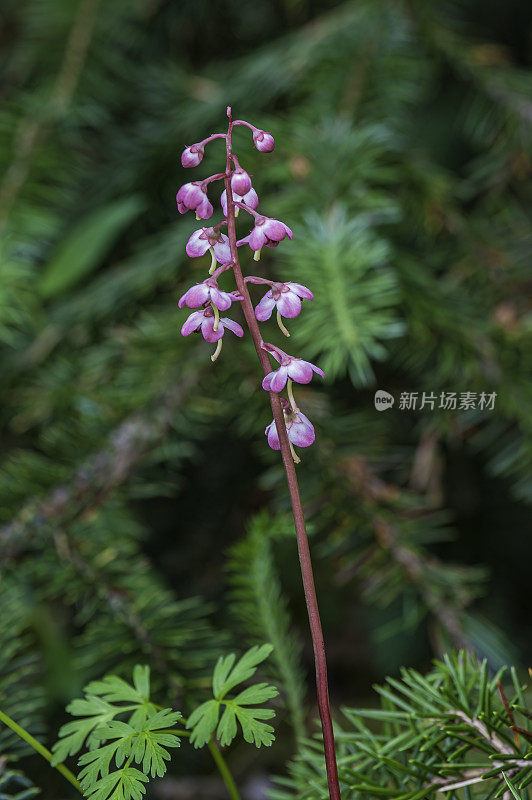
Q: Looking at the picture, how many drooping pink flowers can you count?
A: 12